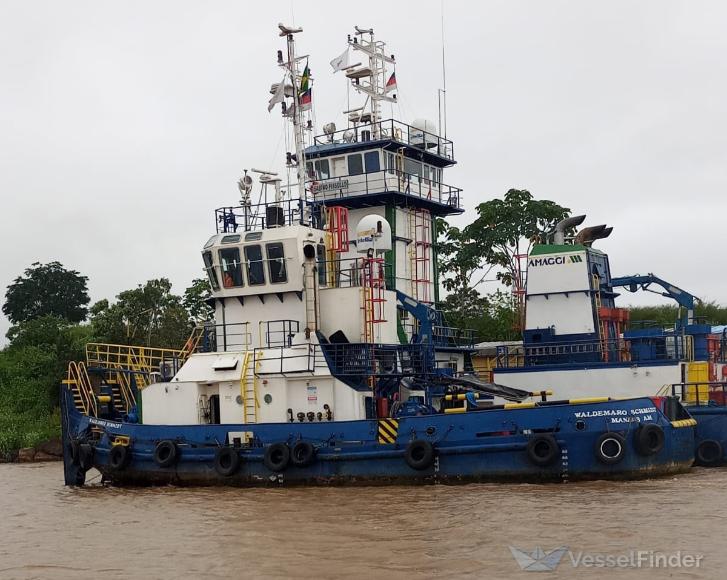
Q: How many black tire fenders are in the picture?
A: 12